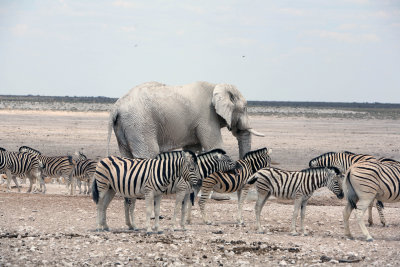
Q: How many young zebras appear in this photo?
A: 1